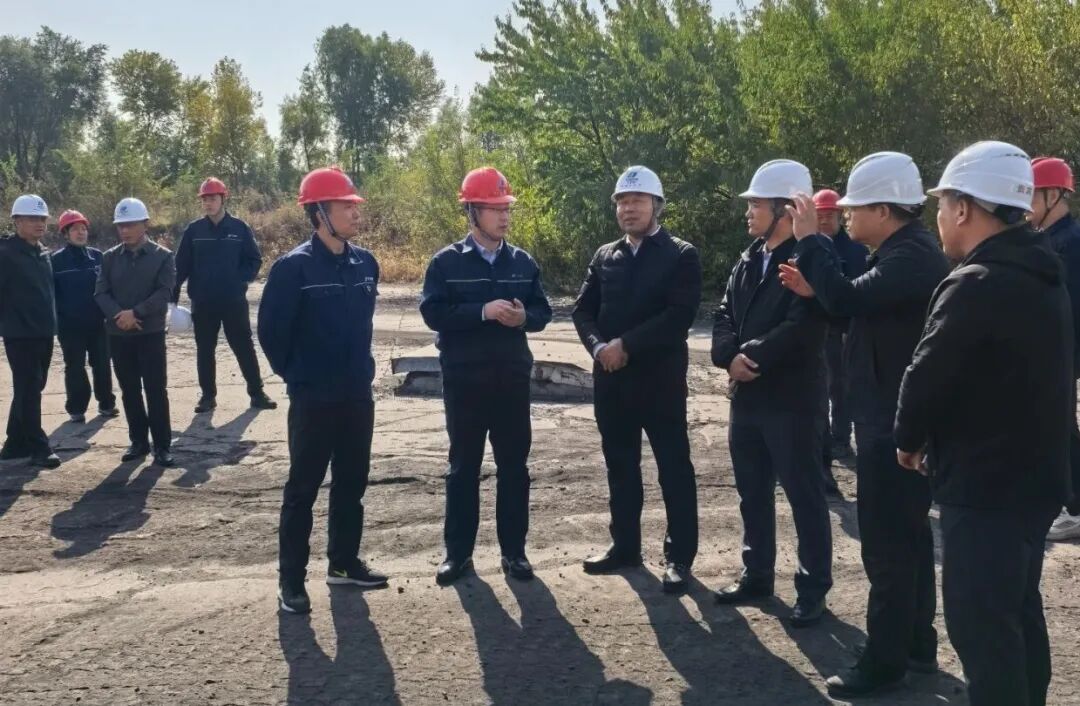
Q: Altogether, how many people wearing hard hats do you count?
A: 12